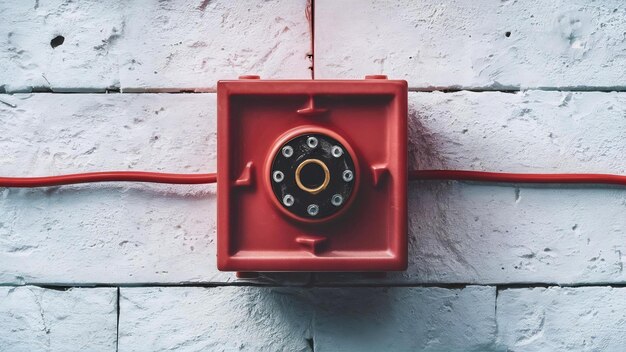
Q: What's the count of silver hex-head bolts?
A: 8